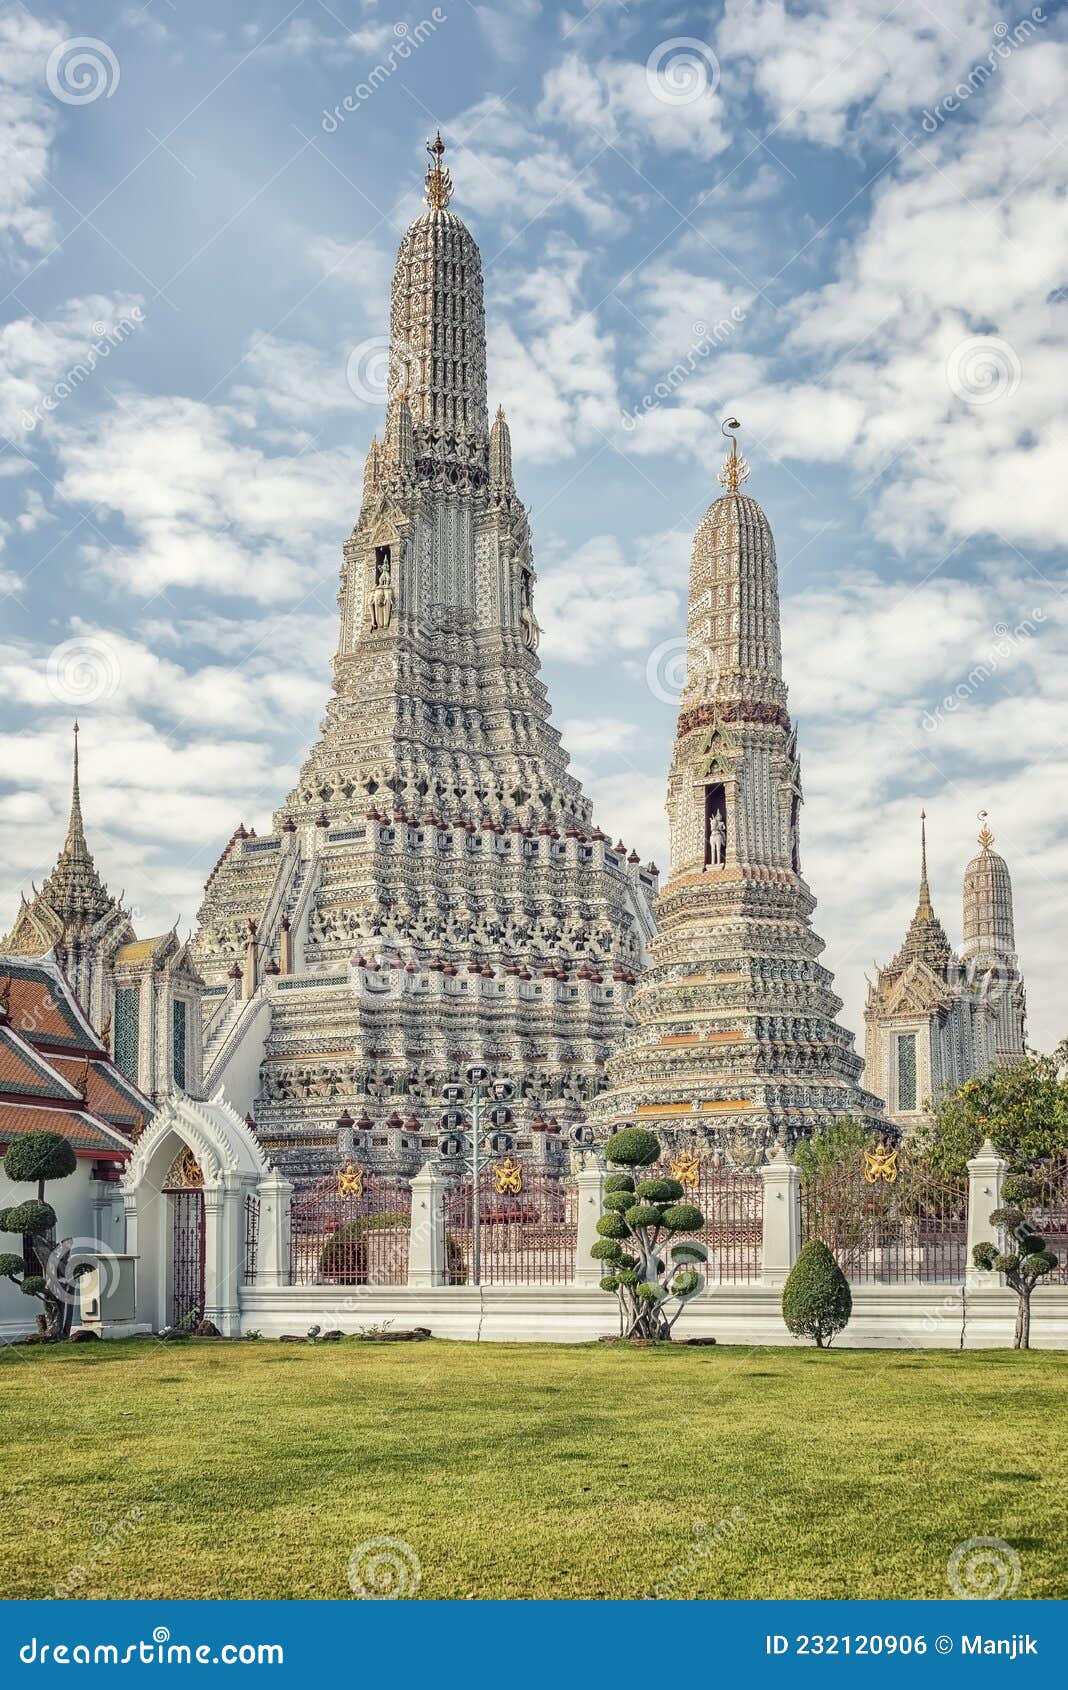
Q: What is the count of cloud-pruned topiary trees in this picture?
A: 3